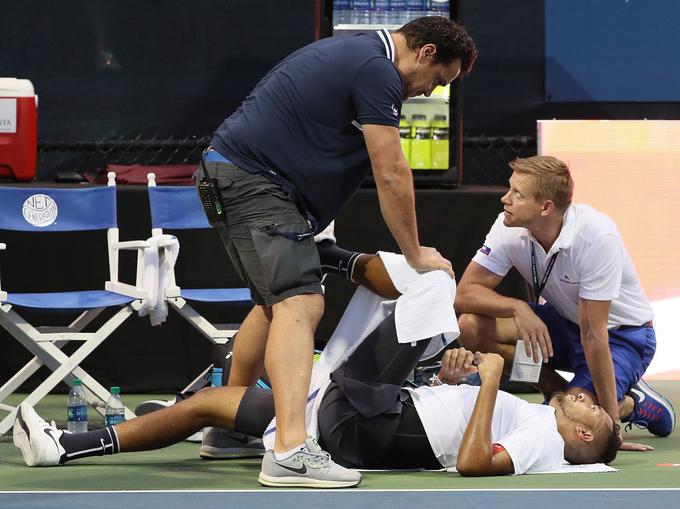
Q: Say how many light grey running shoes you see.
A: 2